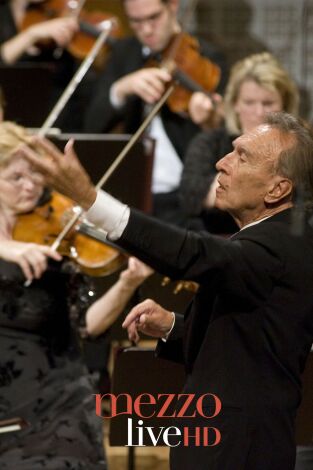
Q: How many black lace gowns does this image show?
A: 1